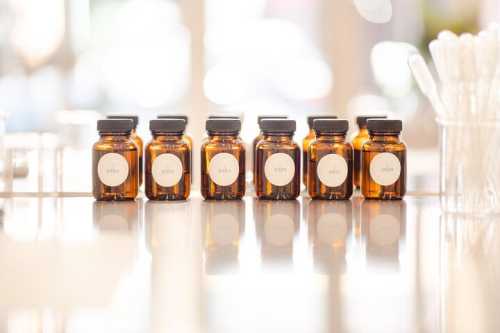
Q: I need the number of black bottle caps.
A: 12